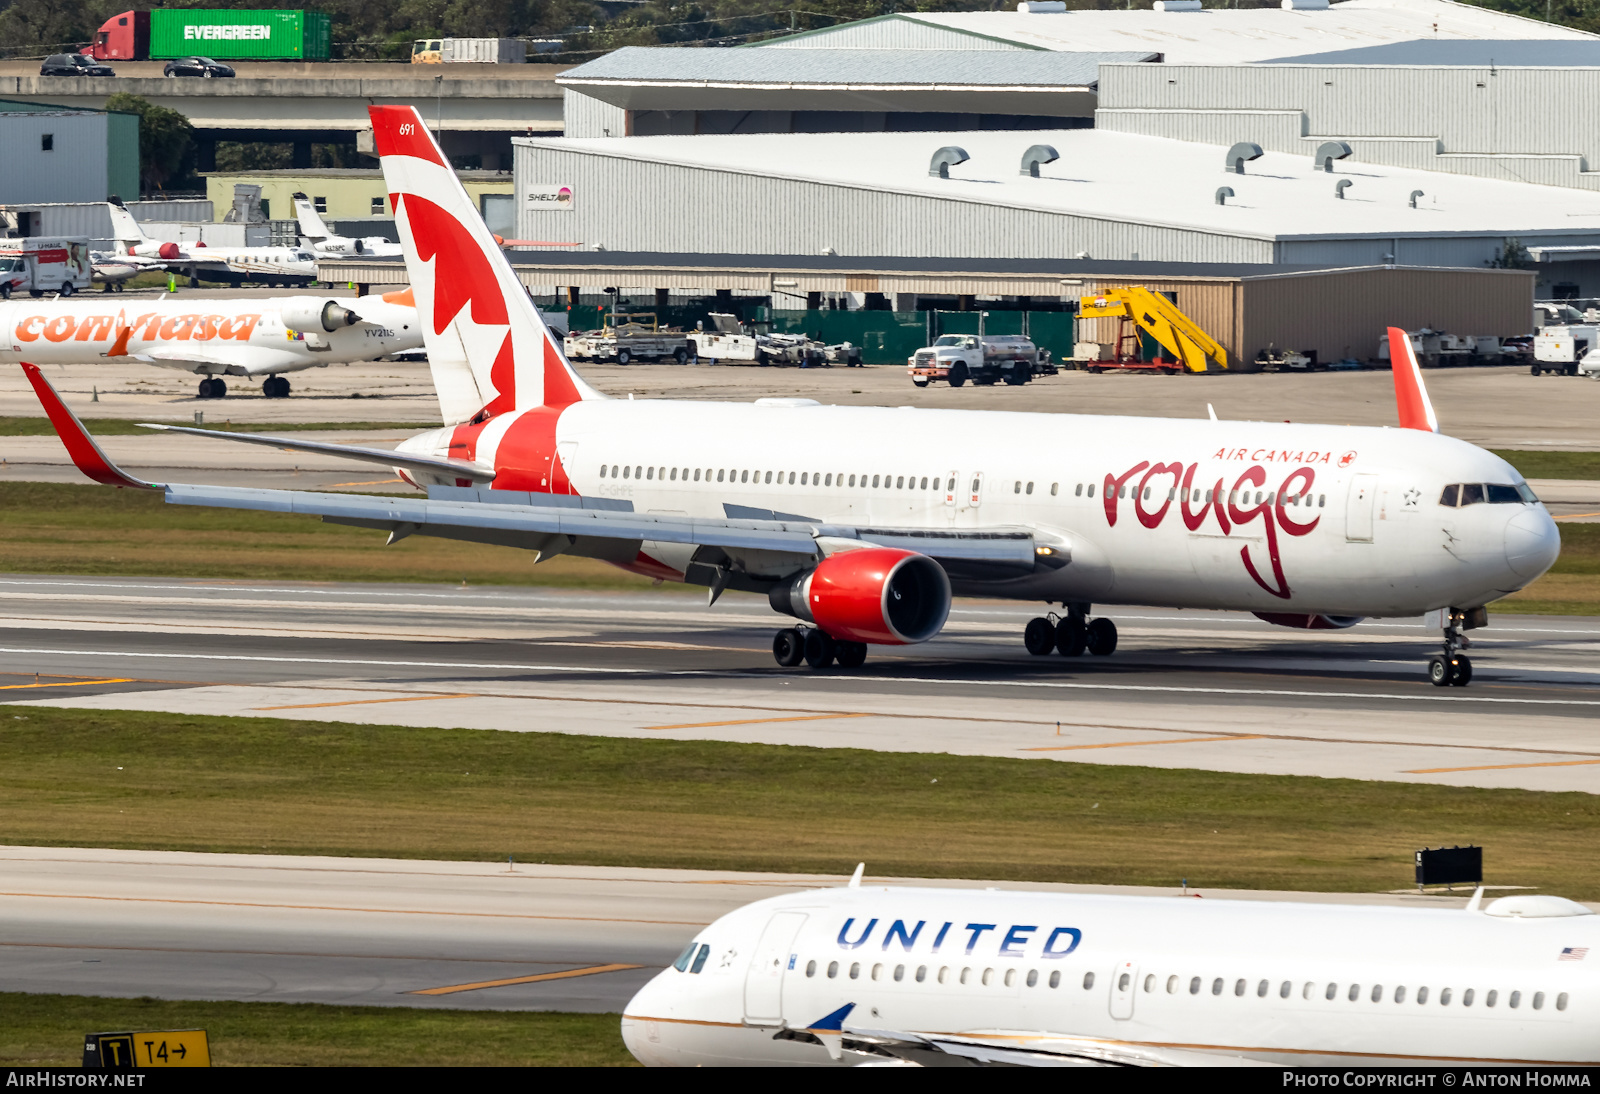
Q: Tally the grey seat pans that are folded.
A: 0